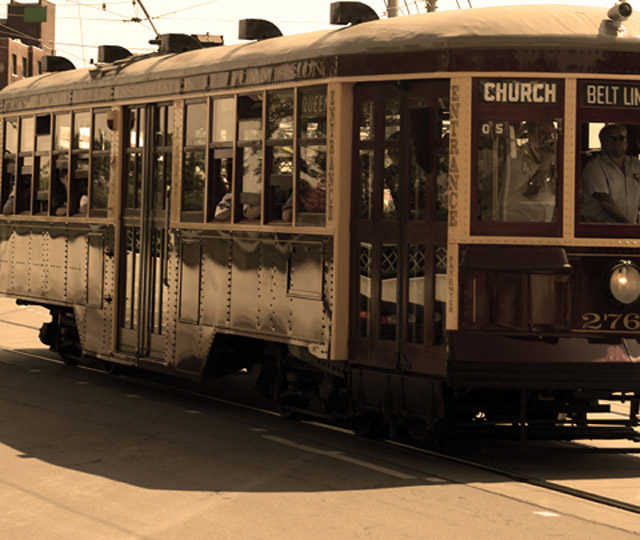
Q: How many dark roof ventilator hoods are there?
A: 5